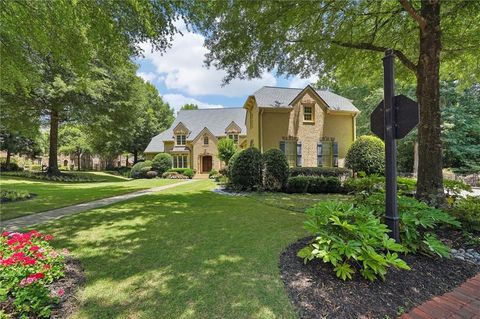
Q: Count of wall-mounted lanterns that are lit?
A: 0